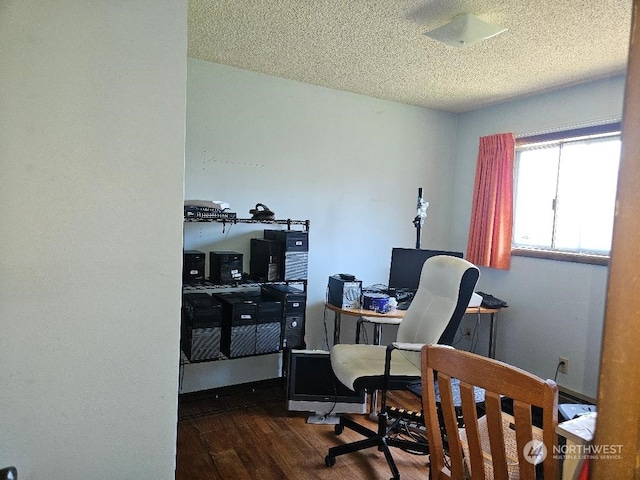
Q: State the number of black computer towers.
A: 8